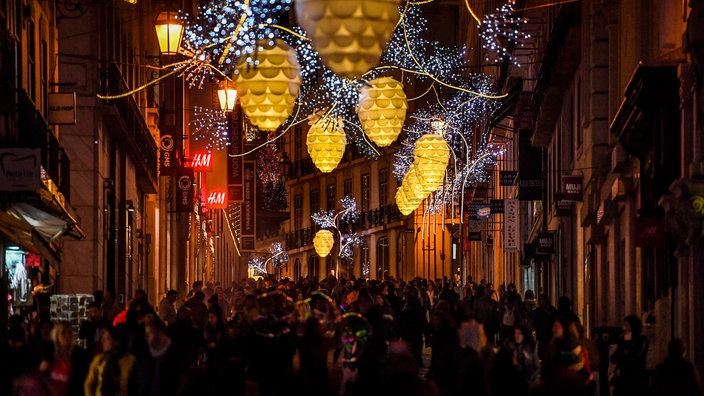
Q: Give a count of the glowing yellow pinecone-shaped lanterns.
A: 8